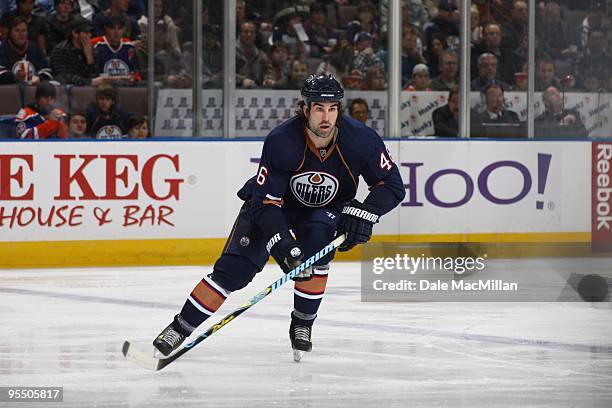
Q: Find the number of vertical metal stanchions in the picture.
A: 6